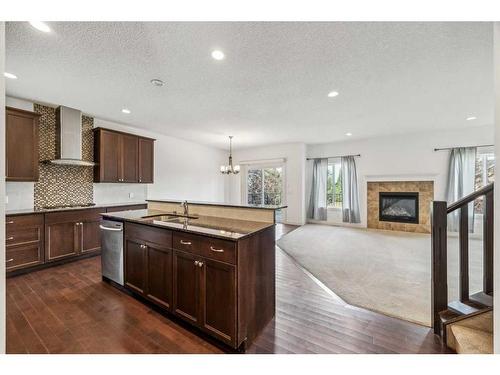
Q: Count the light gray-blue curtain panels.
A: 3